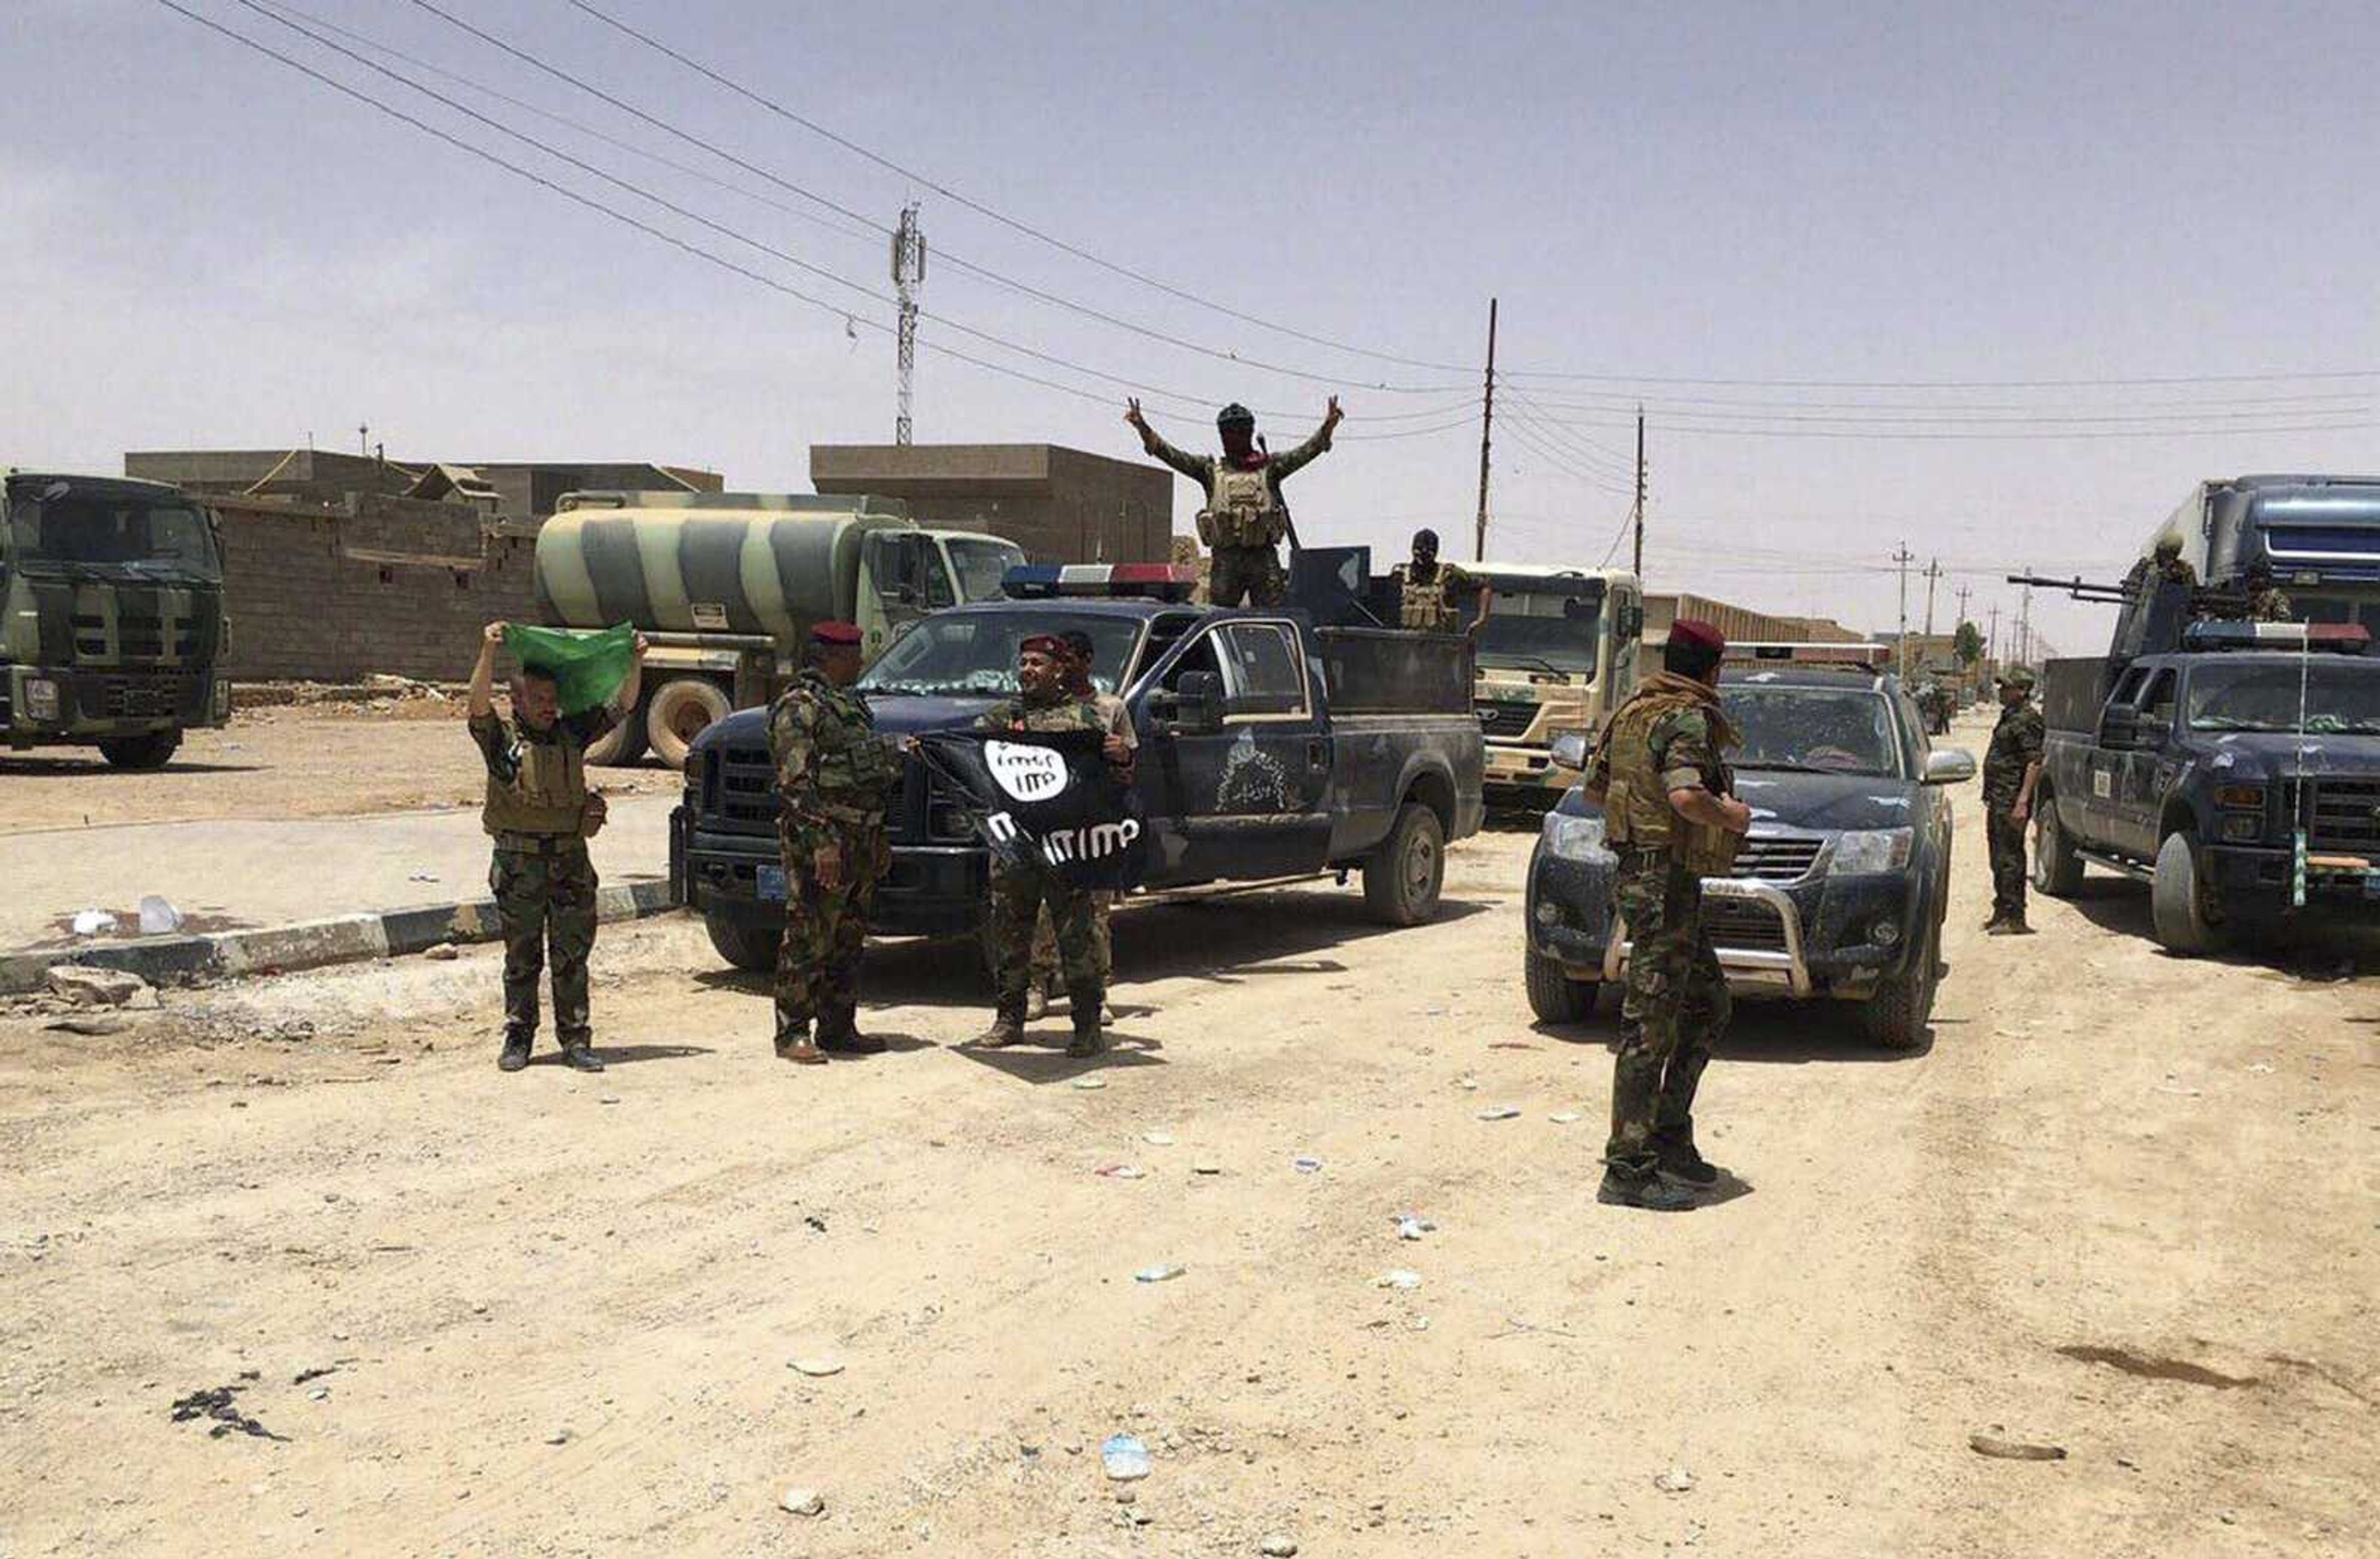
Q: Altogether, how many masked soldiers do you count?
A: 2